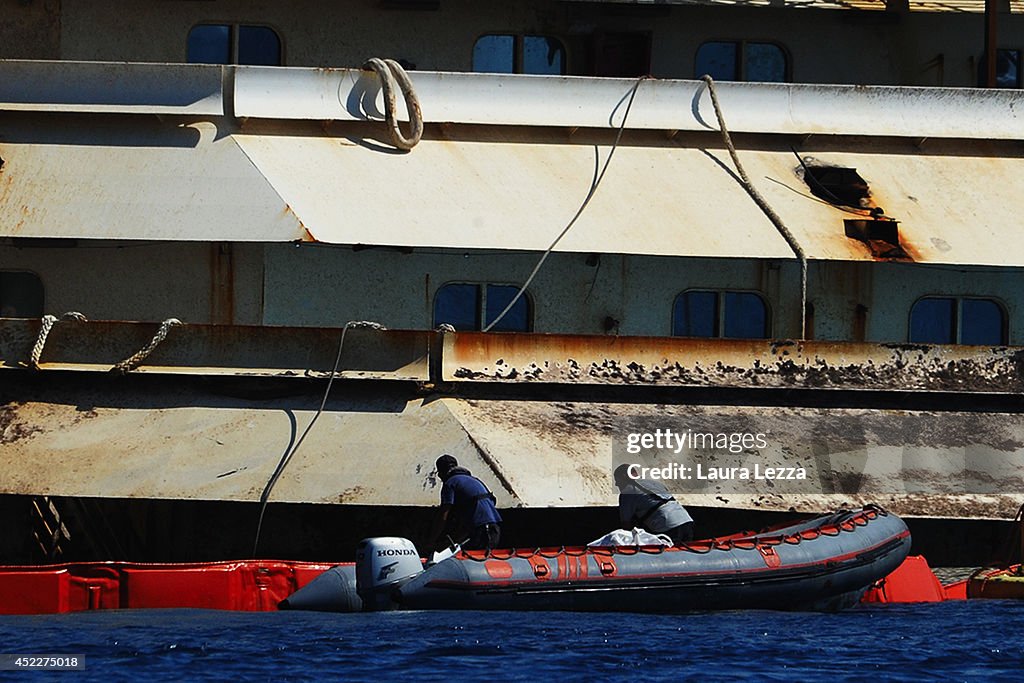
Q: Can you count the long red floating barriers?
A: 1